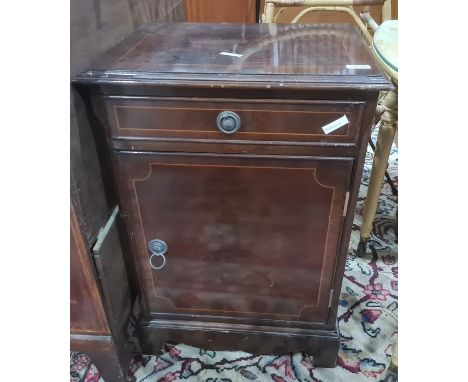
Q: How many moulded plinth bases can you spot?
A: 1